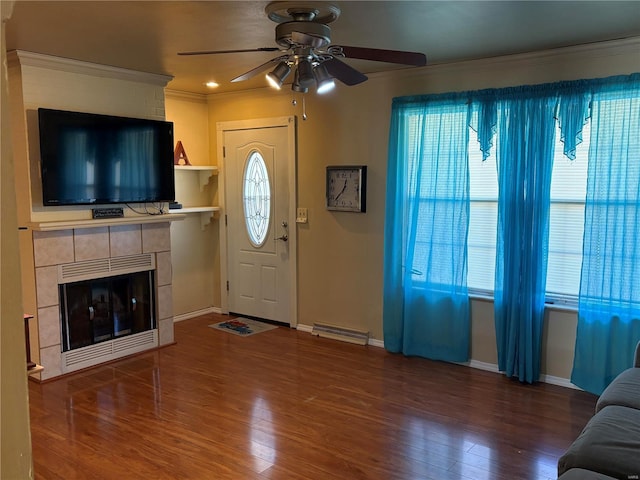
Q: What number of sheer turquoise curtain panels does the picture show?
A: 3